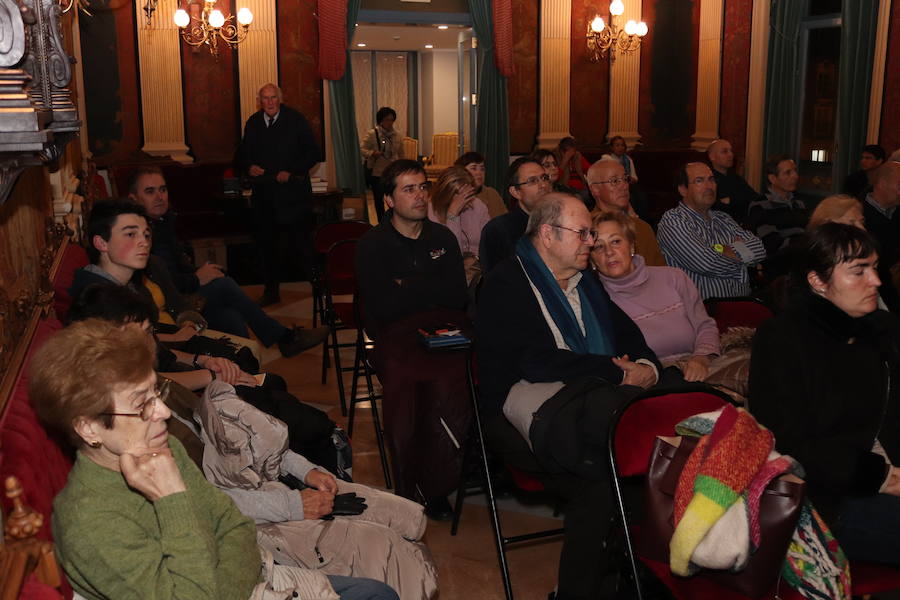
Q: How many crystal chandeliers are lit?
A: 2